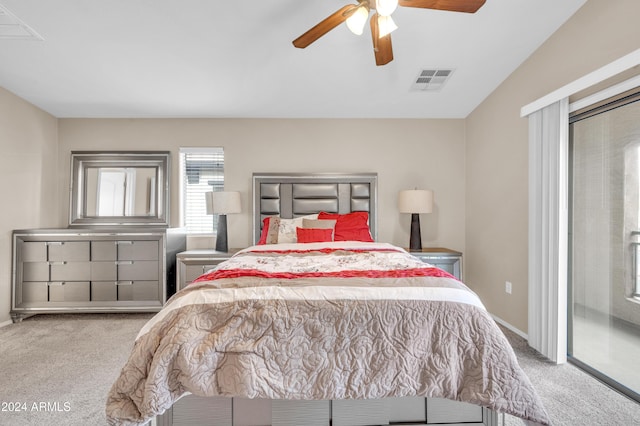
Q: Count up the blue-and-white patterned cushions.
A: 0